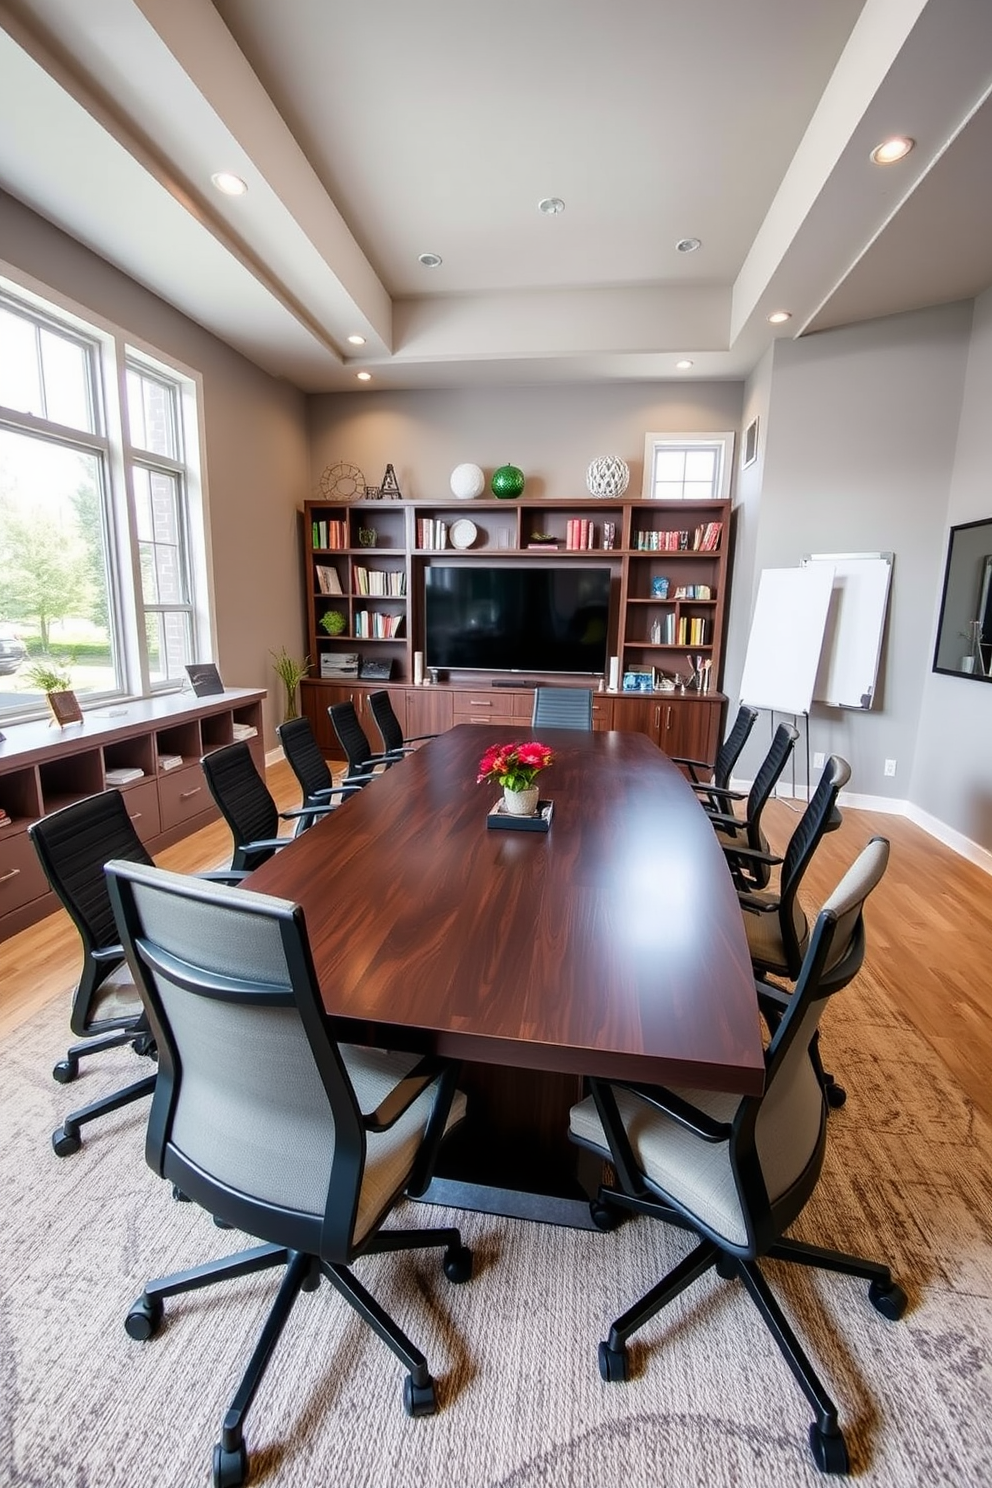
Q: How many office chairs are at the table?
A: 11